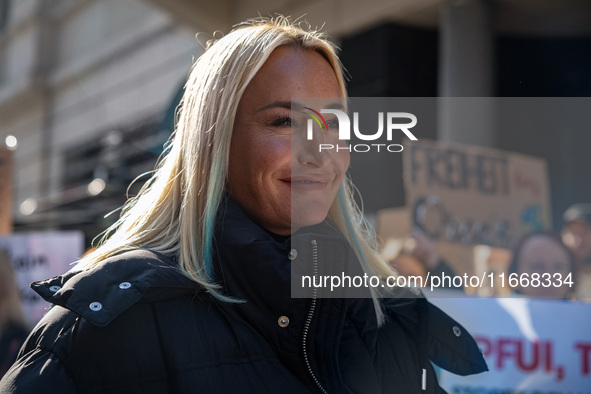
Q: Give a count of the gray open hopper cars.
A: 0